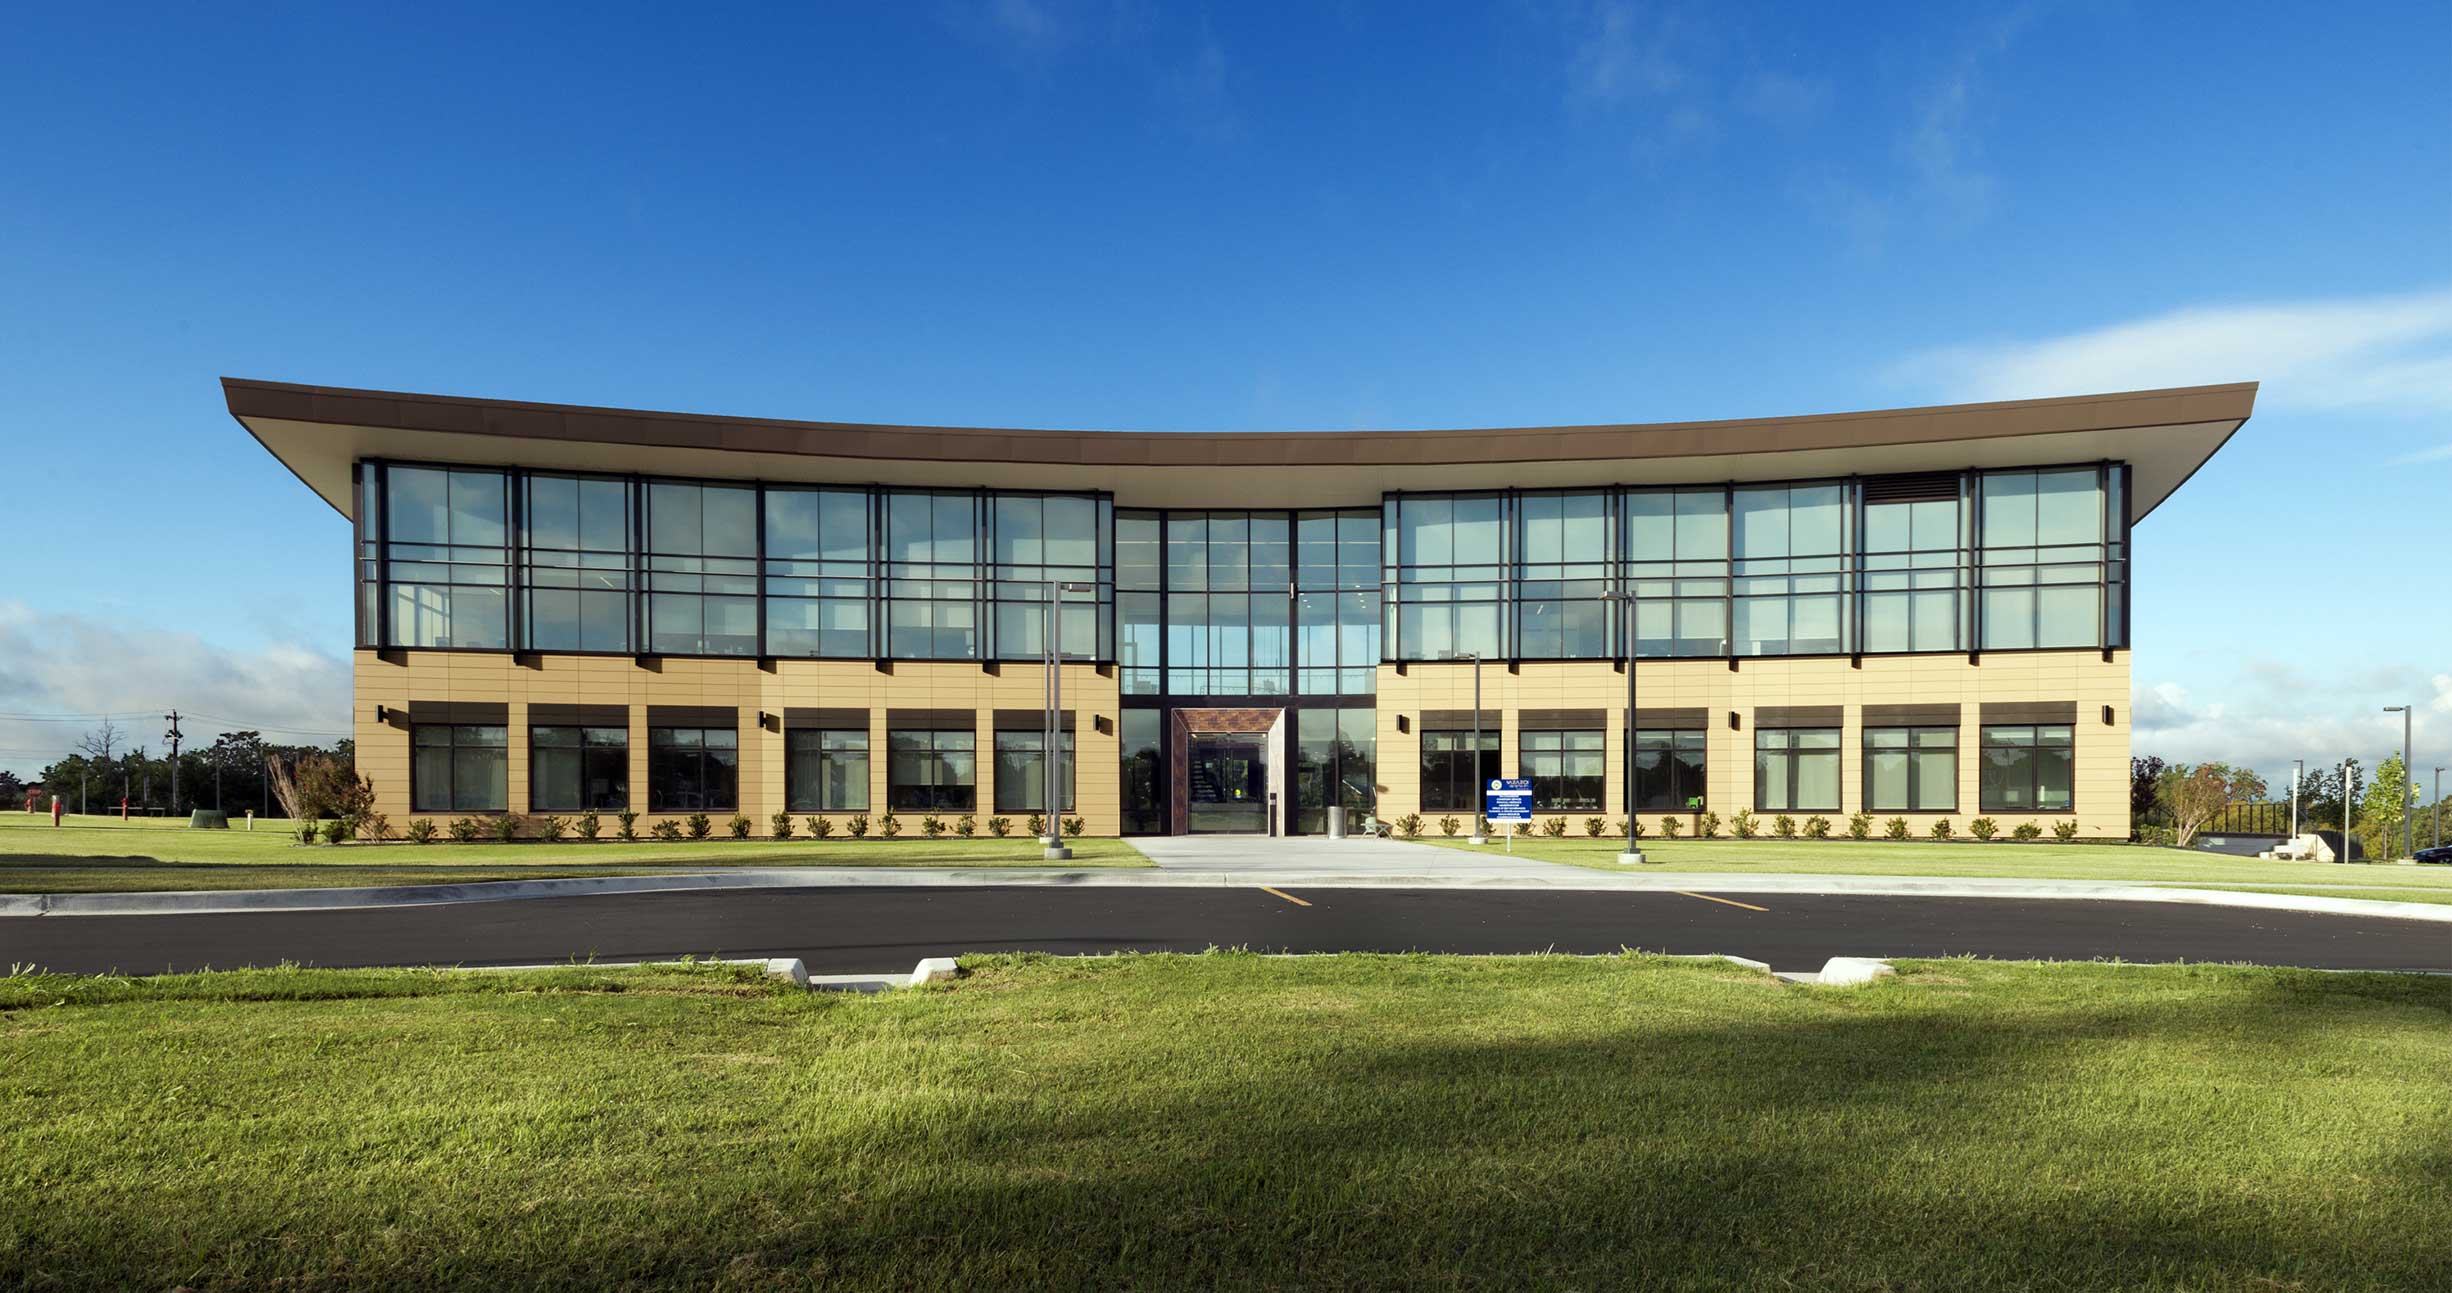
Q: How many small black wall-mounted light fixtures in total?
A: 6